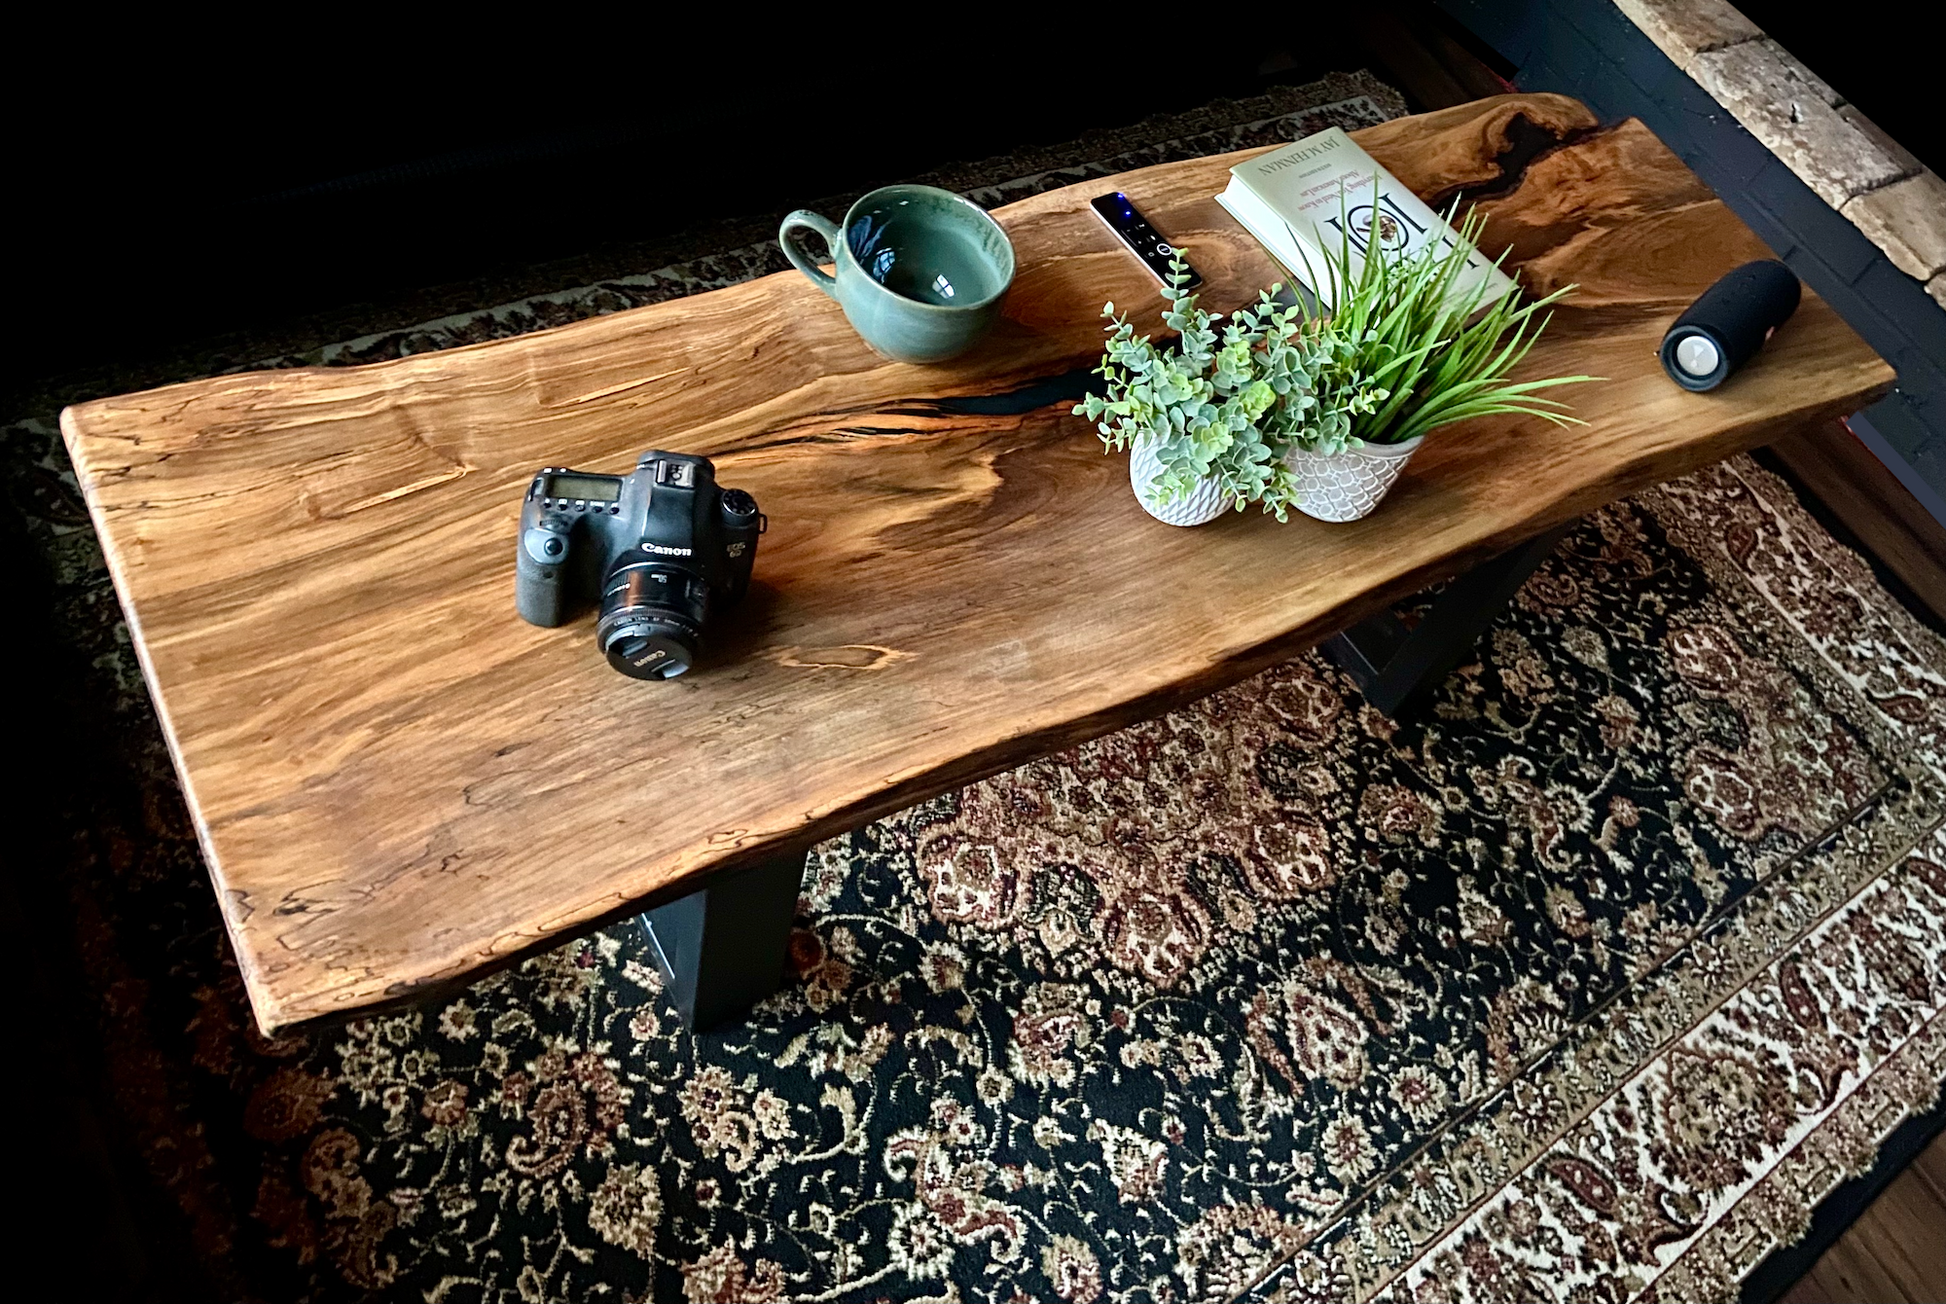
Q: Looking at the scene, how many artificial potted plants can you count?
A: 2